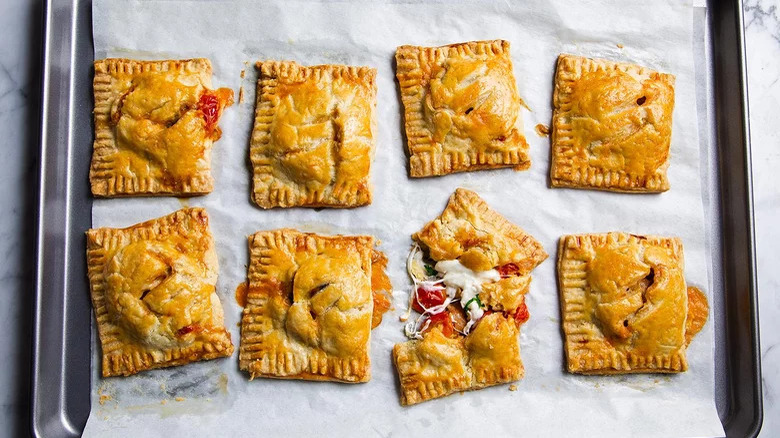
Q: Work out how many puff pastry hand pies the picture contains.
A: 8